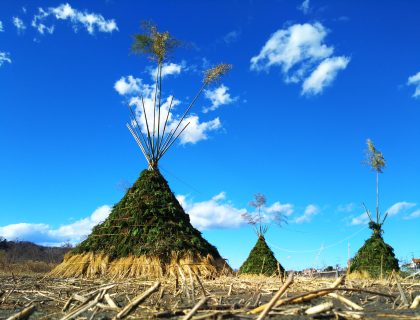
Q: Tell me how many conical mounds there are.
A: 3